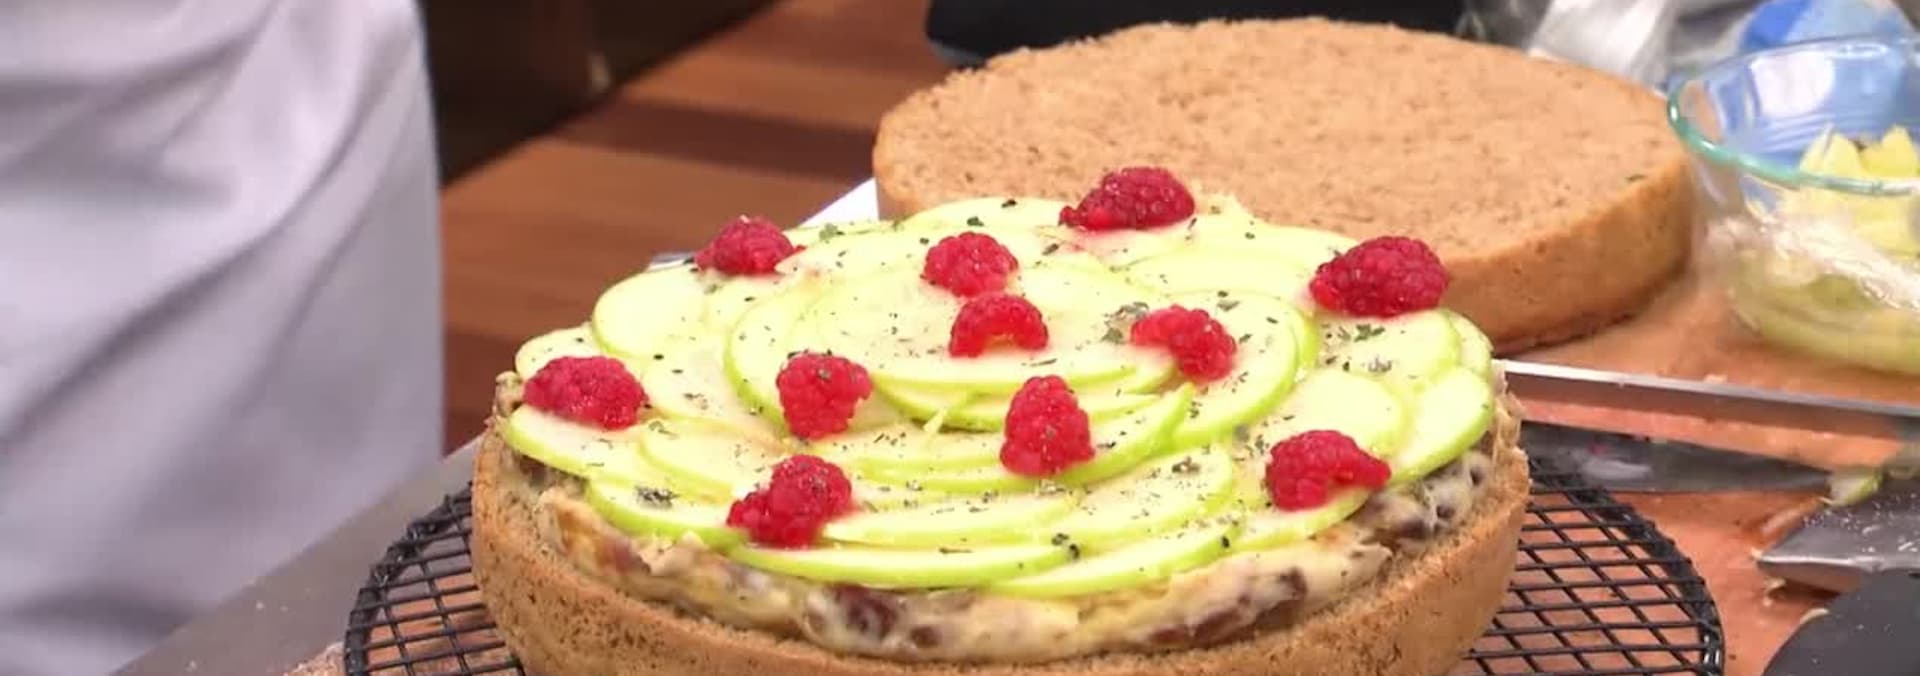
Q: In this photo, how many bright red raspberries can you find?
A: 11